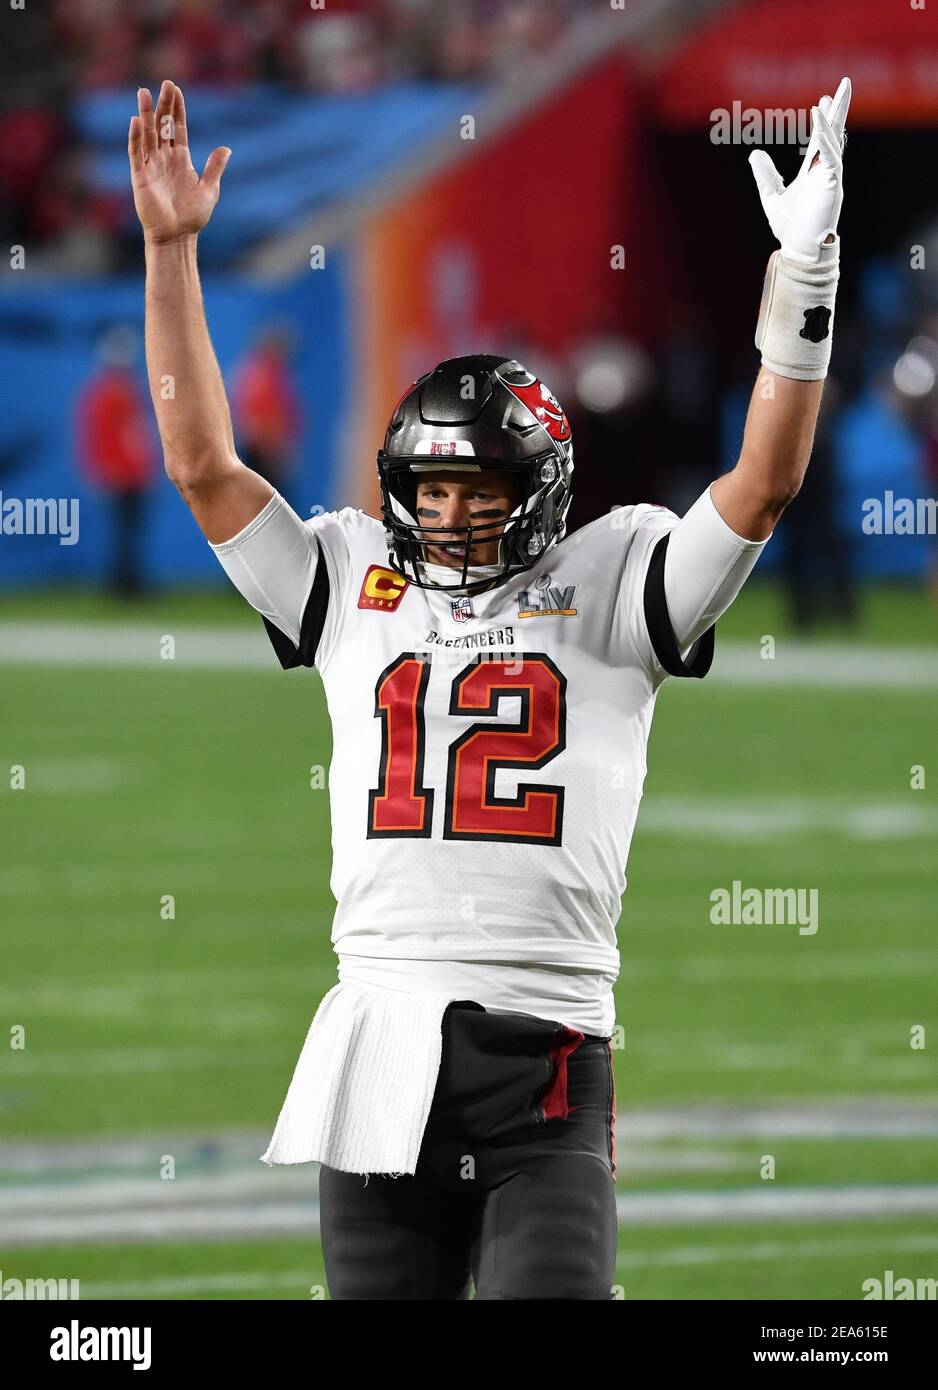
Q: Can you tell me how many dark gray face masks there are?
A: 1